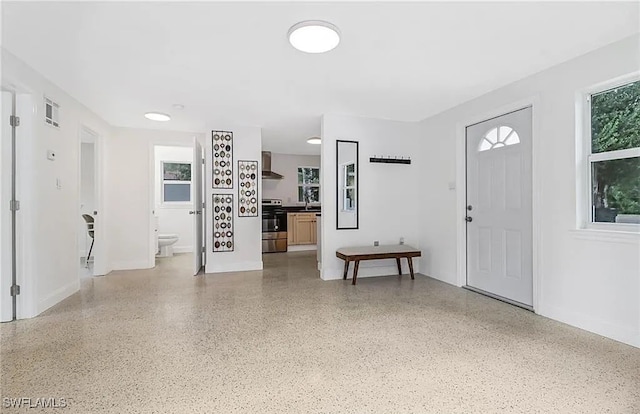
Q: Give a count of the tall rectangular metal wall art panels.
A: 3